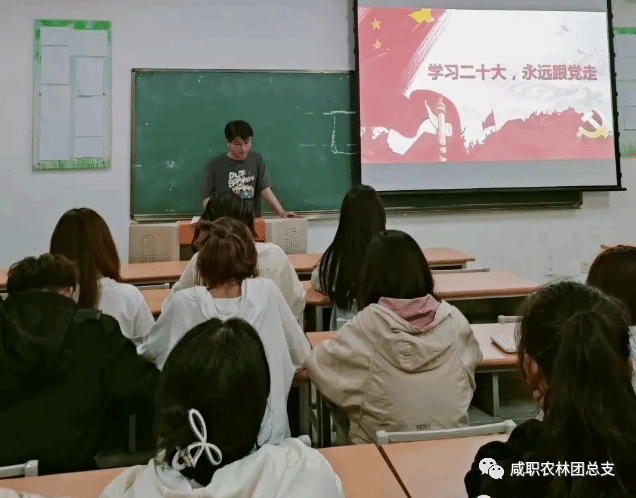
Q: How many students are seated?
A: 9